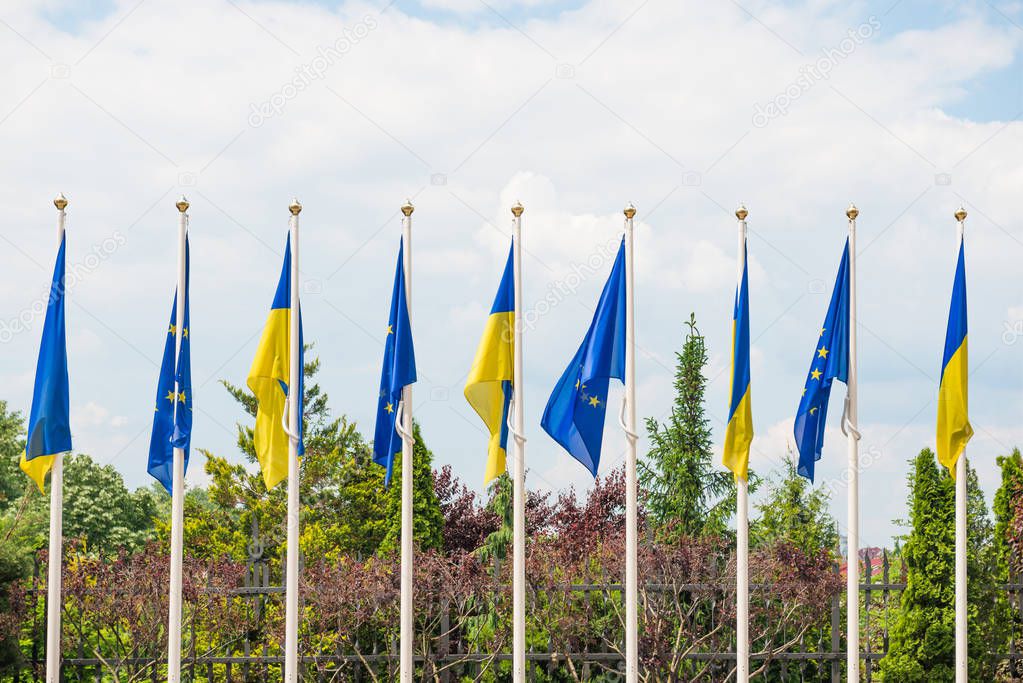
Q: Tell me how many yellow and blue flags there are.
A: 5